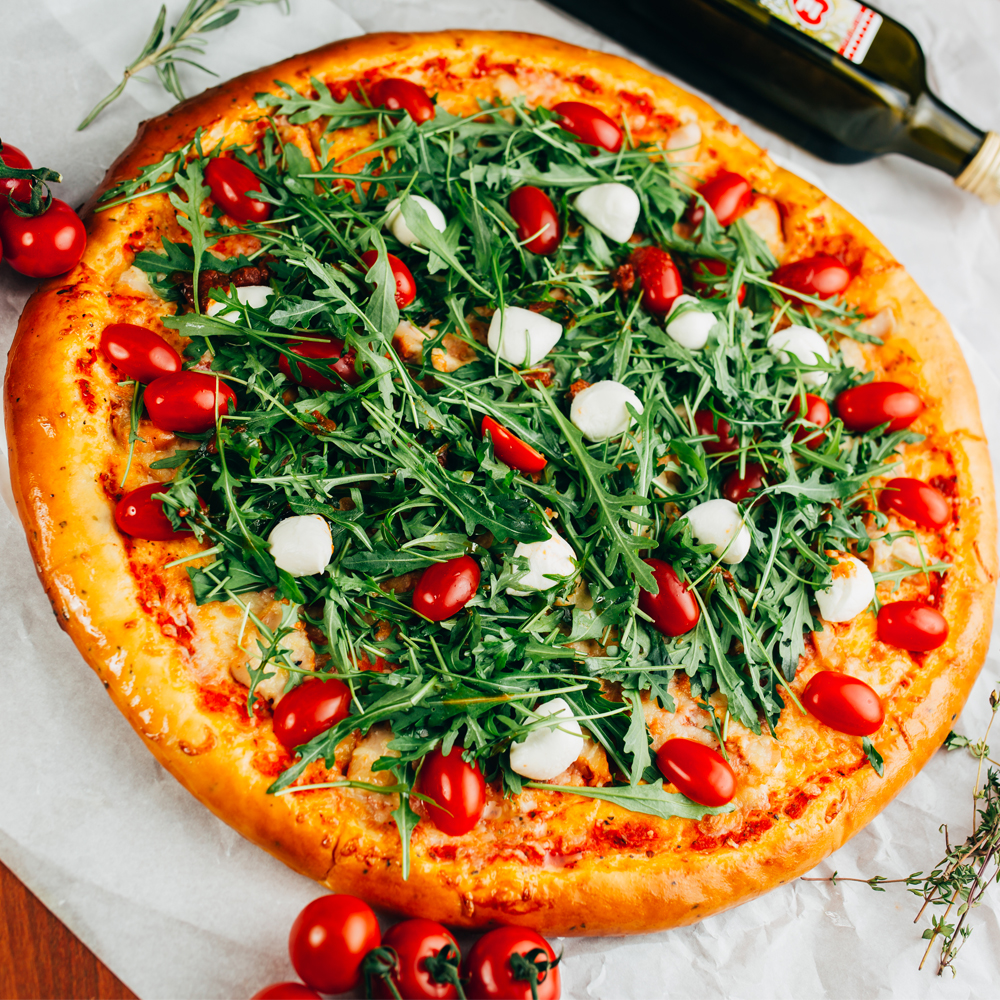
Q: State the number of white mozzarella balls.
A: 12